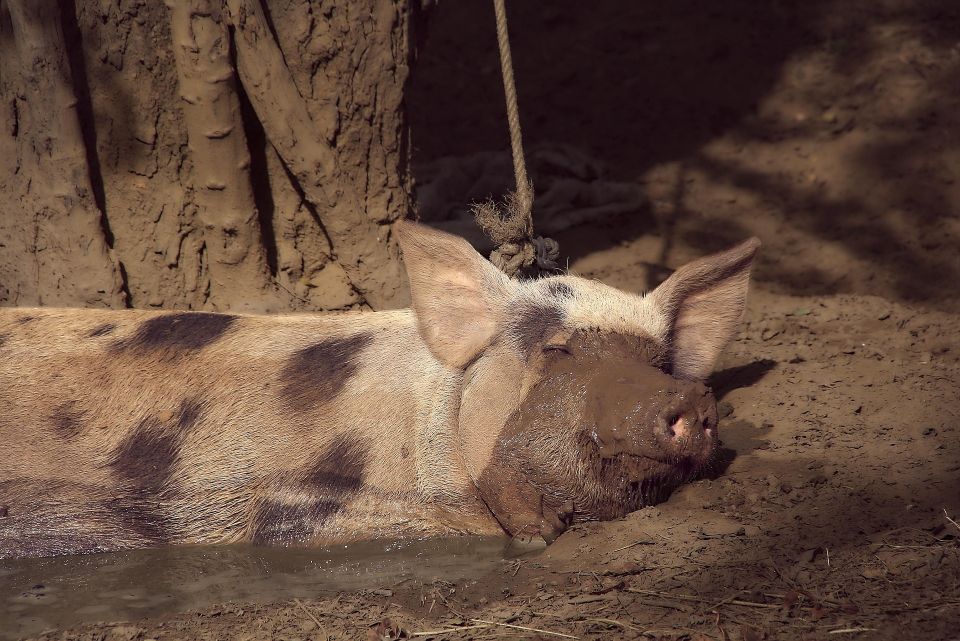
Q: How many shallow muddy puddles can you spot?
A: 1